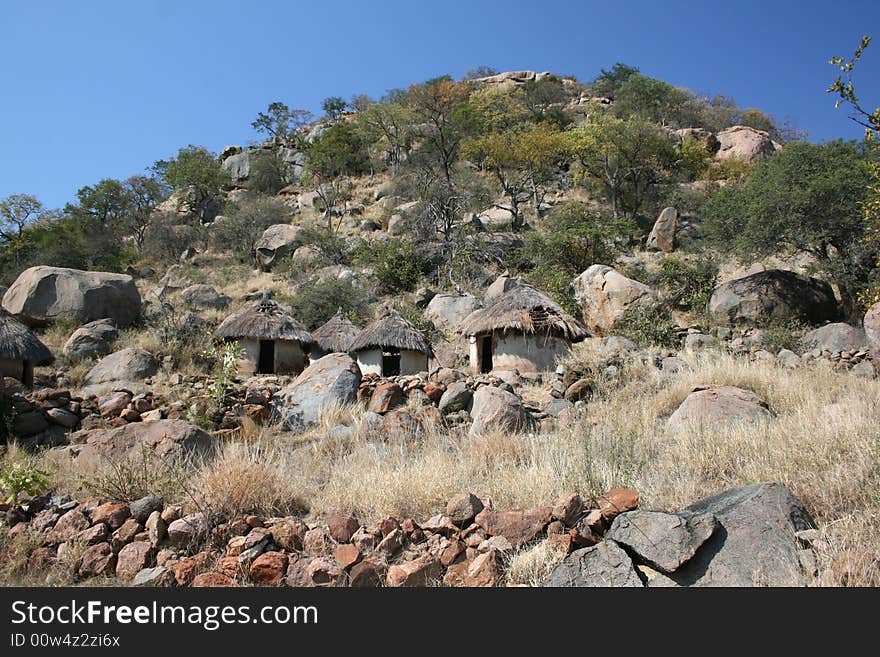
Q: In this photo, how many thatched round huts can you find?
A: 5